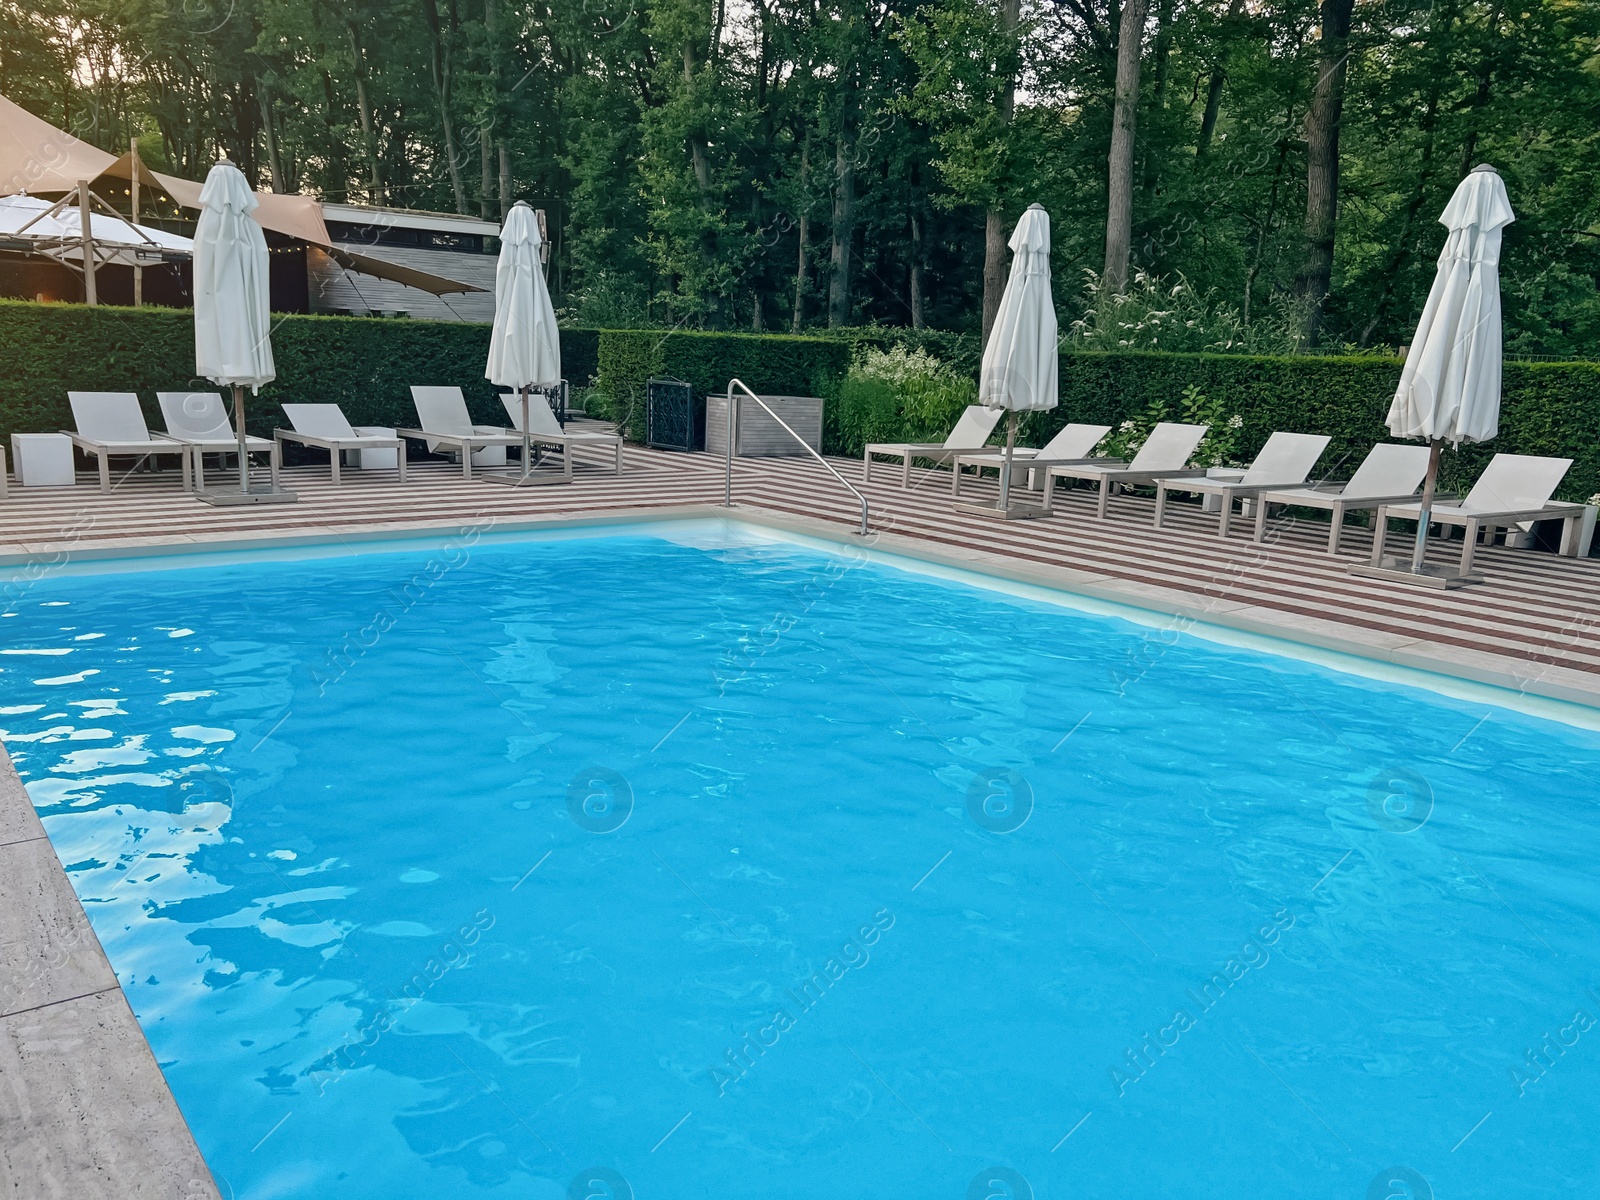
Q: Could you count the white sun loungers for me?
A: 11